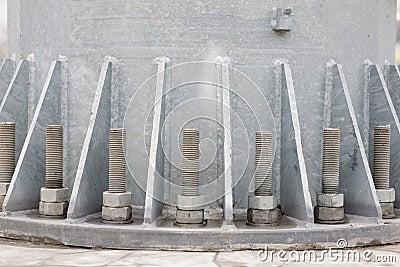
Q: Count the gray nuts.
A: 14